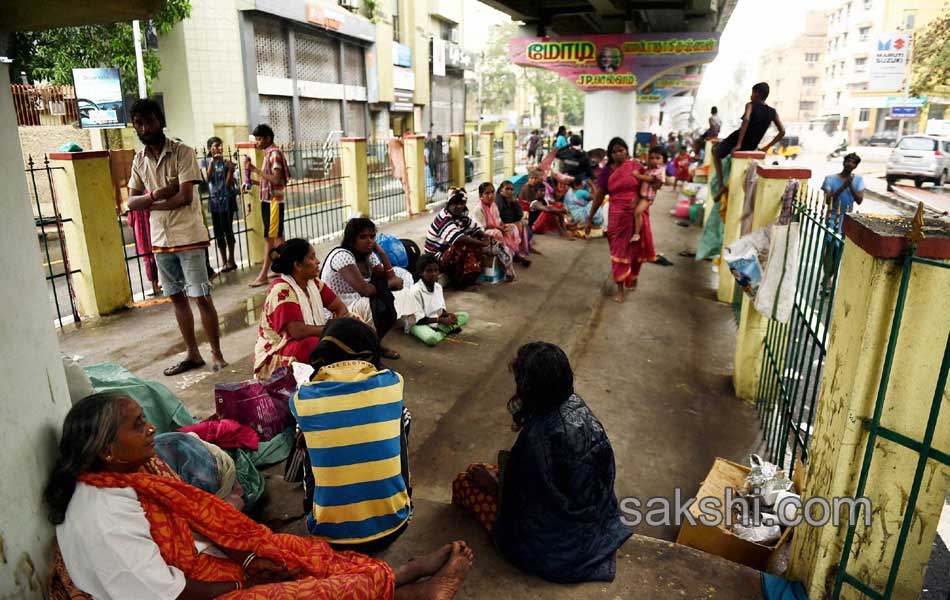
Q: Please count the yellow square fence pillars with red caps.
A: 11